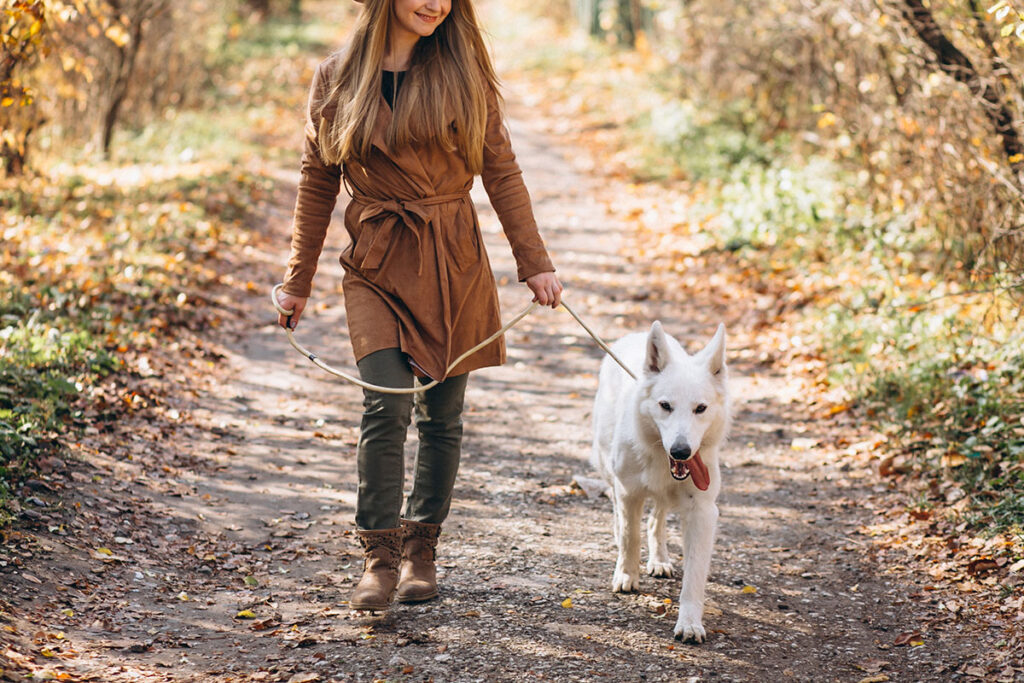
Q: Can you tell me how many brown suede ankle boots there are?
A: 2